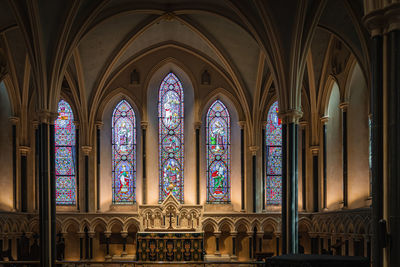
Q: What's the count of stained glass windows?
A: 5